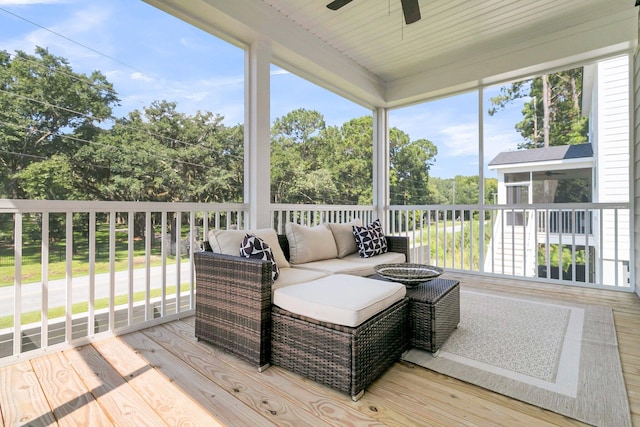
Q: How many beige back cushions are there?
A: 3